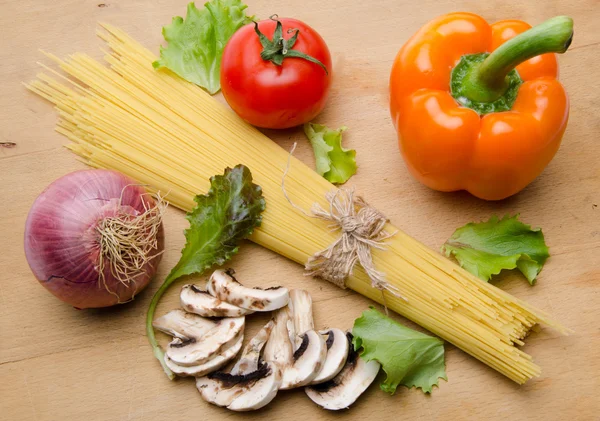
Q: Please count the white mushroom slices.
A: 8